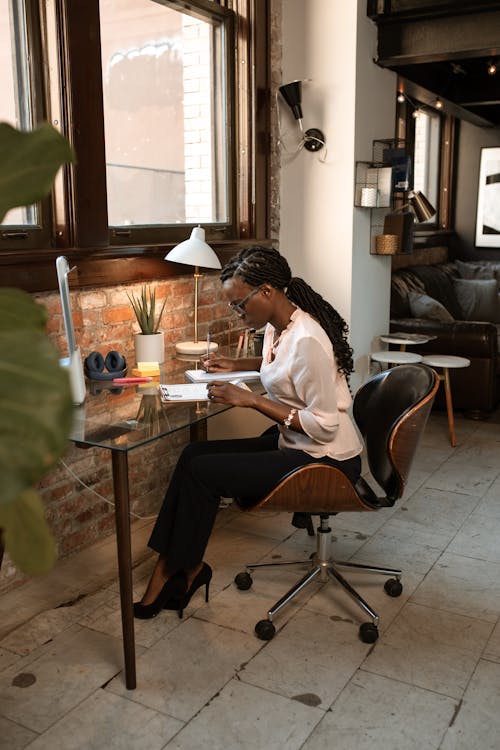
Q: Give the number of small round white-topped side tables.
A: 3